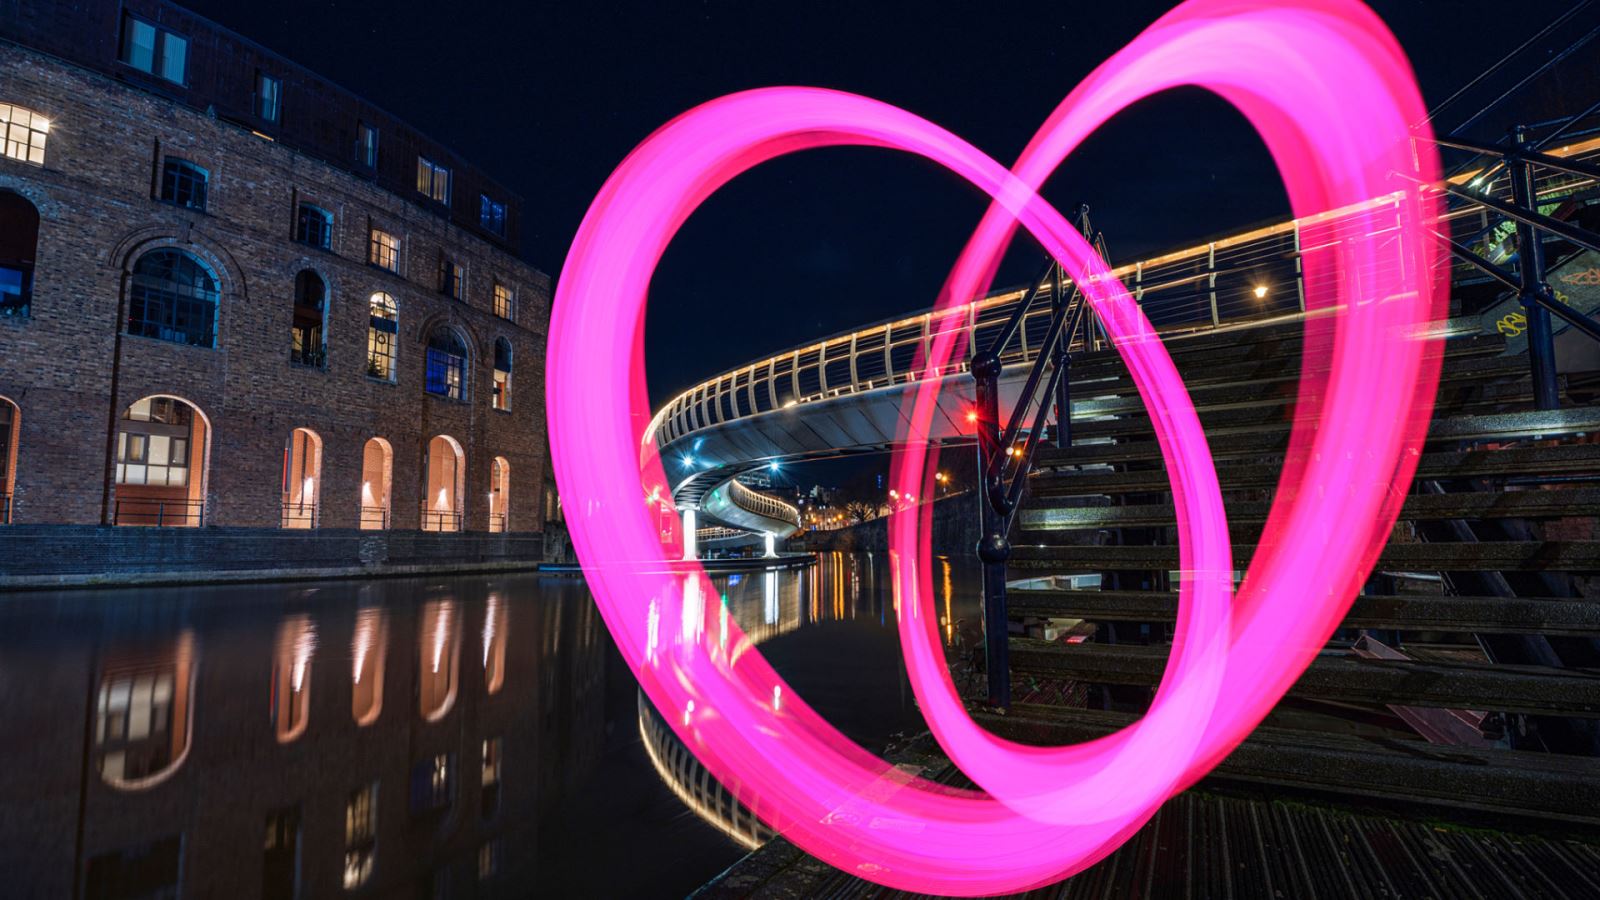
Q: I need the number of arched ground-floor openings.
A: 6